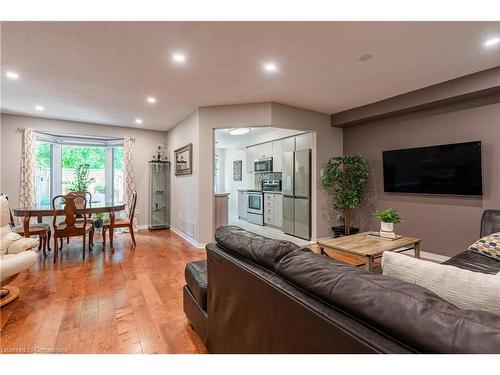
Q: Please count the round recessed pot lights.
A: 7